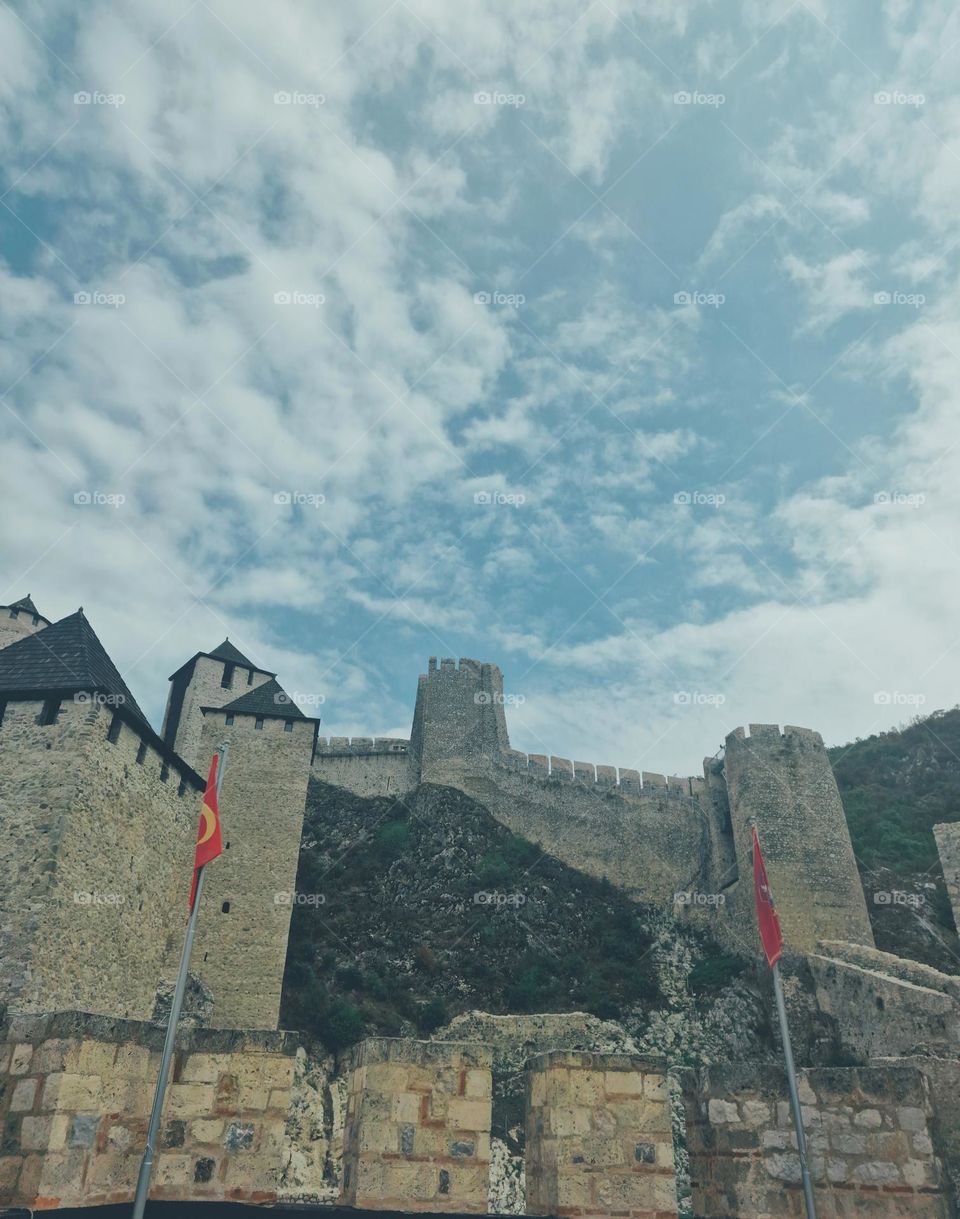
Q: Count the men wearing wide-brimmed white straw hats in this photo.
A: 0